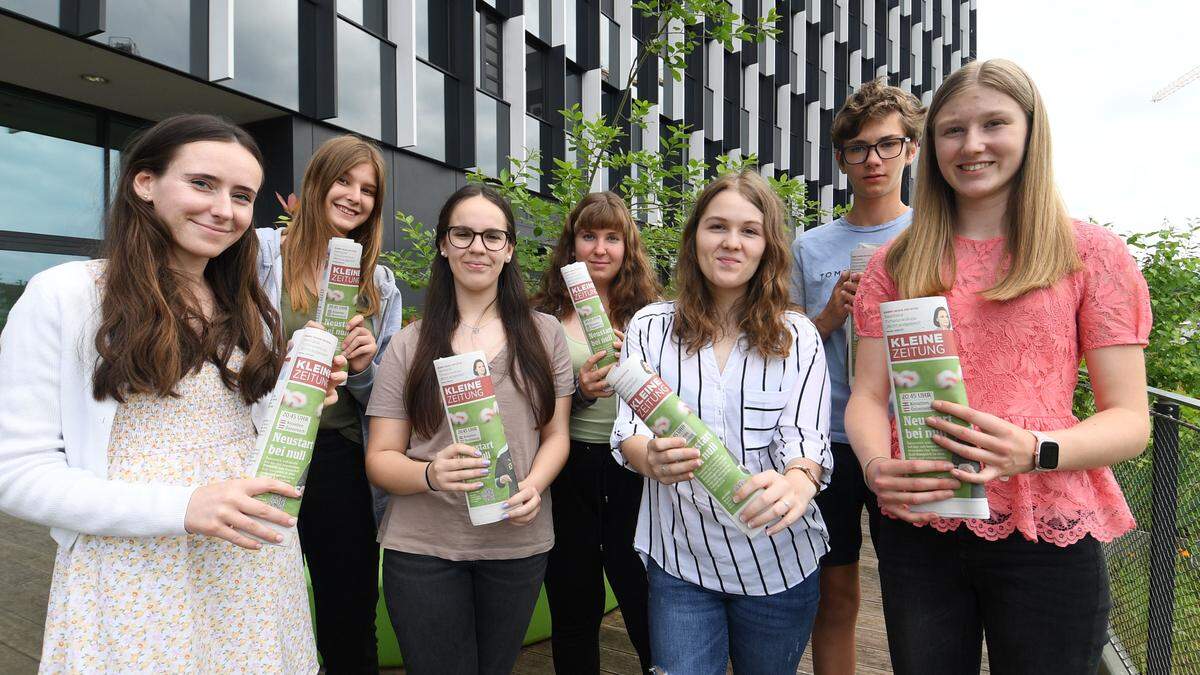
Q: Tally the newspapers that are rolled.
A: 7